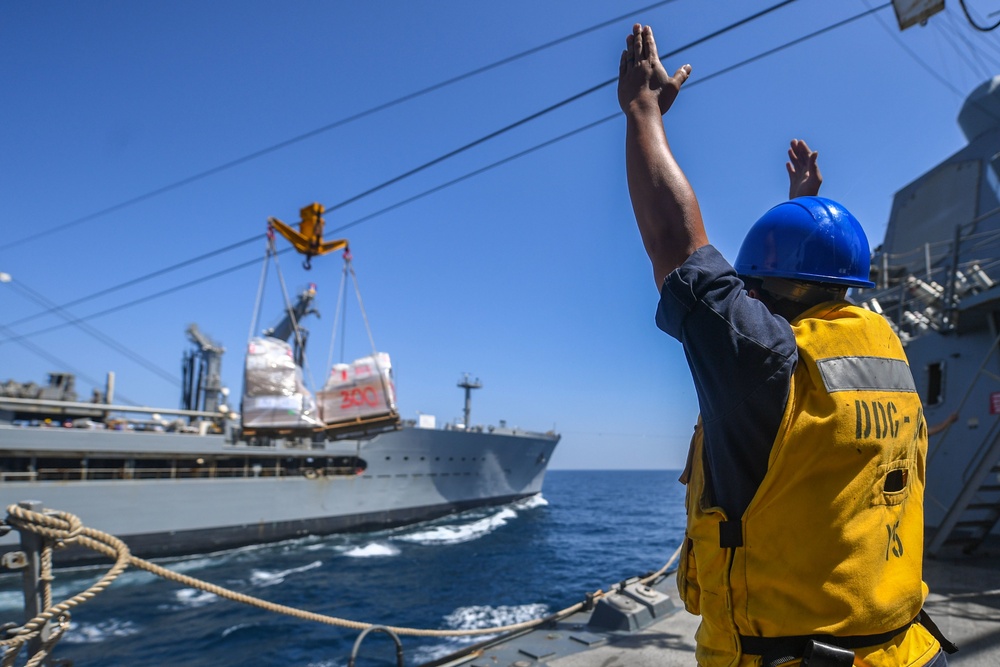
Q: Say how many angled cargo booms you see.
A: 2